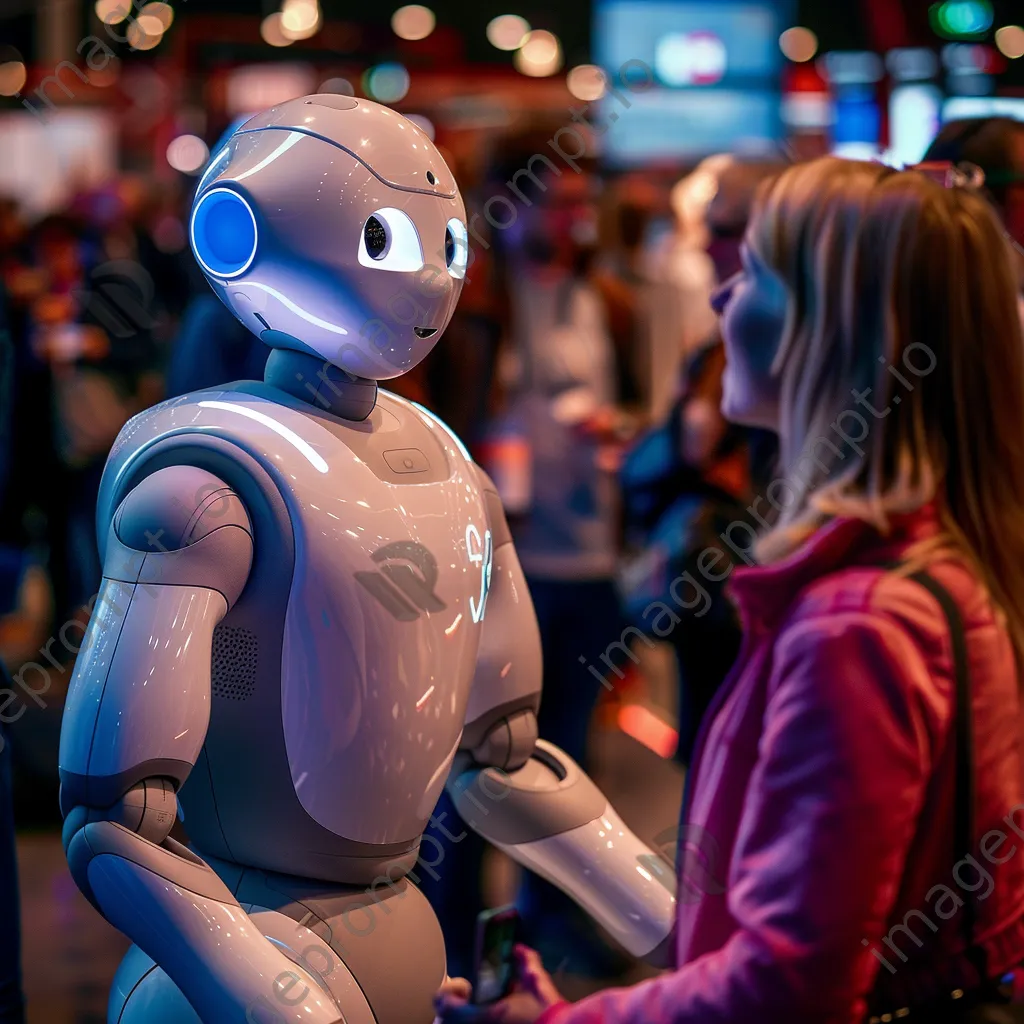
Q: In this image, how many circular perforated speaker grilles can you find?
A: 1